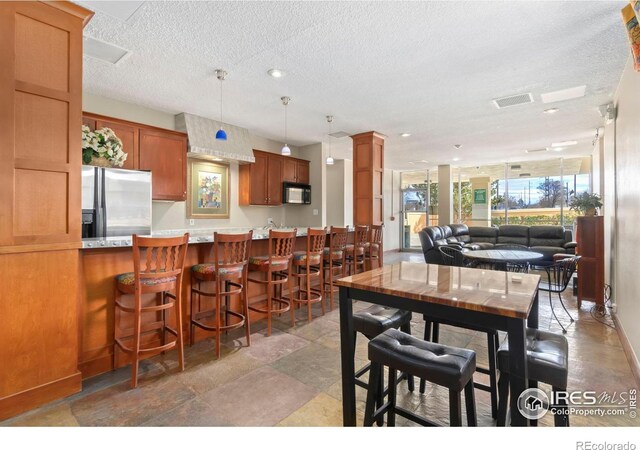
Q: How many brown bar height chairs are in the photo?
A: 7